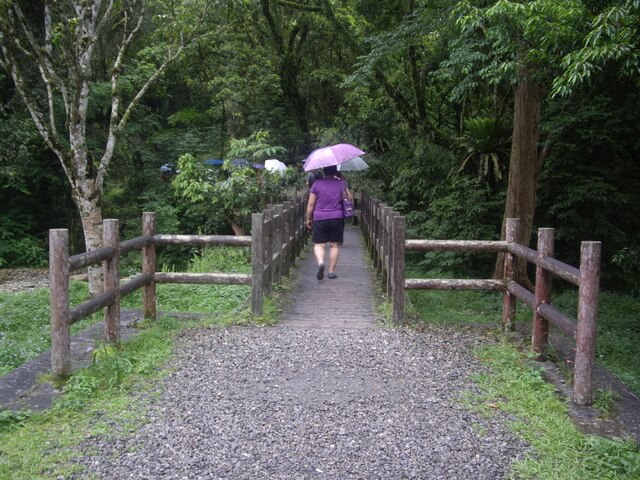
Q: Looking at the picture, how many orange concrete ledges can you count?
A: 0